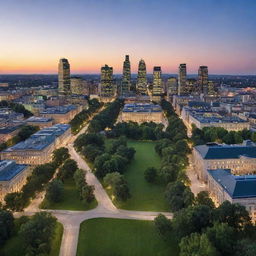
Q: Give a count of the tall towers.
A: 7